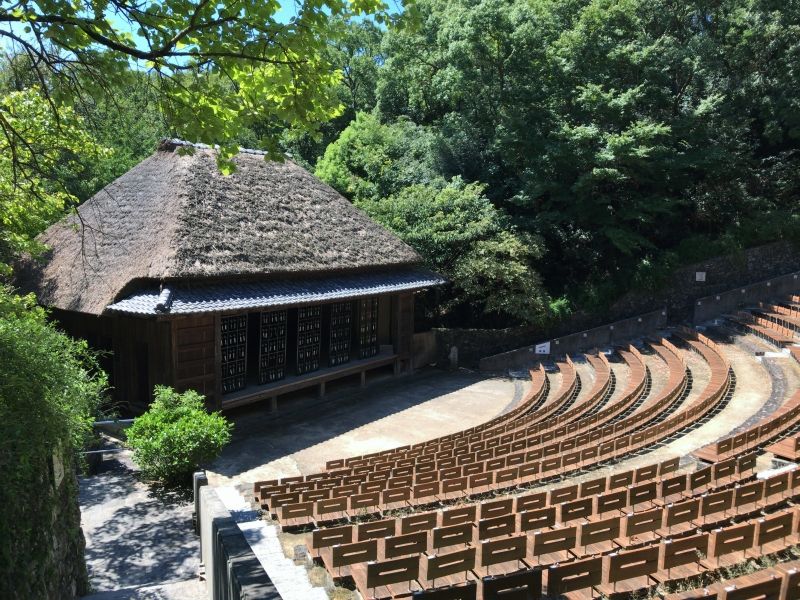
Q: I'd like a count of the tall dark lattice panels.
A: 5